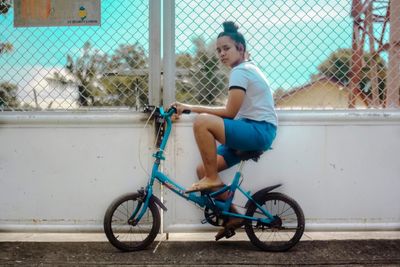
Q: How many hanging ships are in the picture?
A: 0